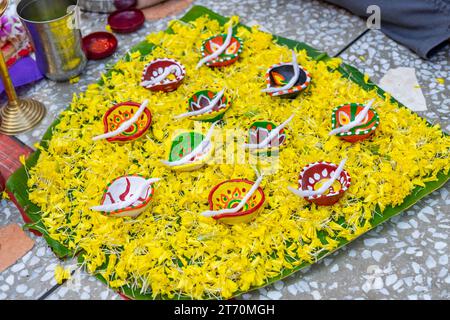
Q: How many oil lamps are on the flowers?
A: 11